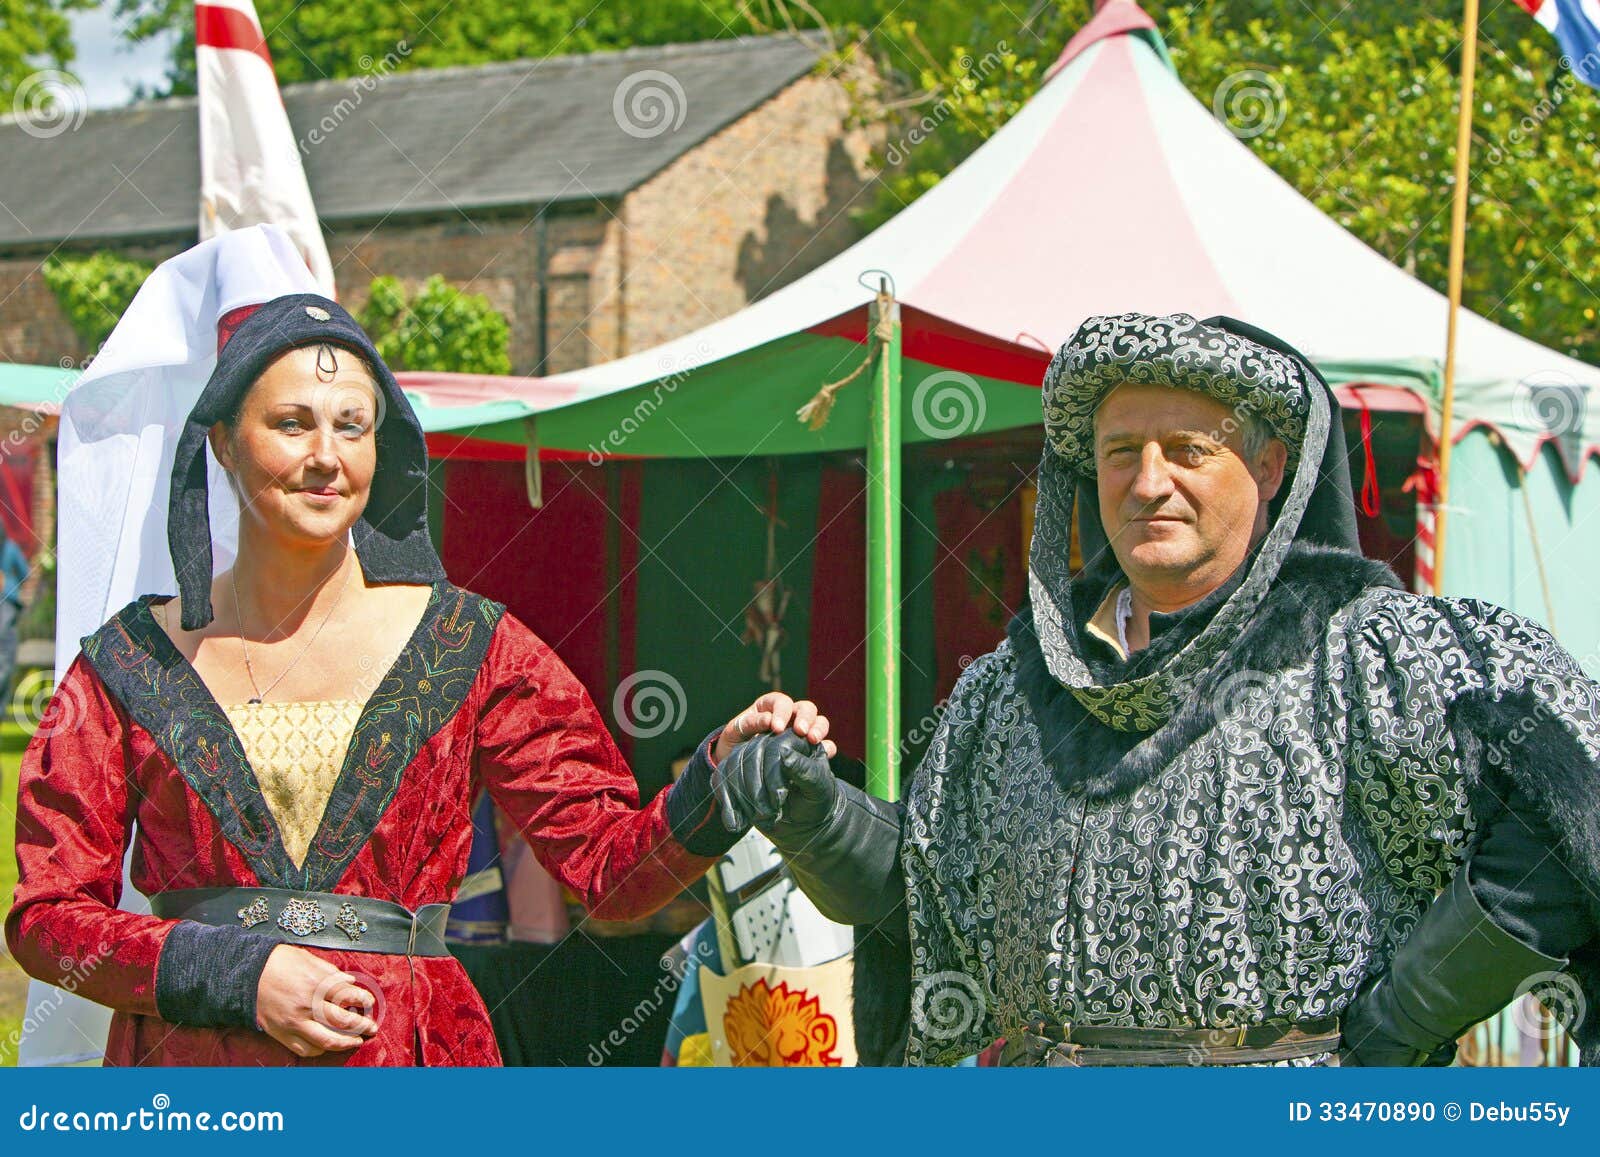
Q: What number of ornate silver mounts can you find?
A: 3